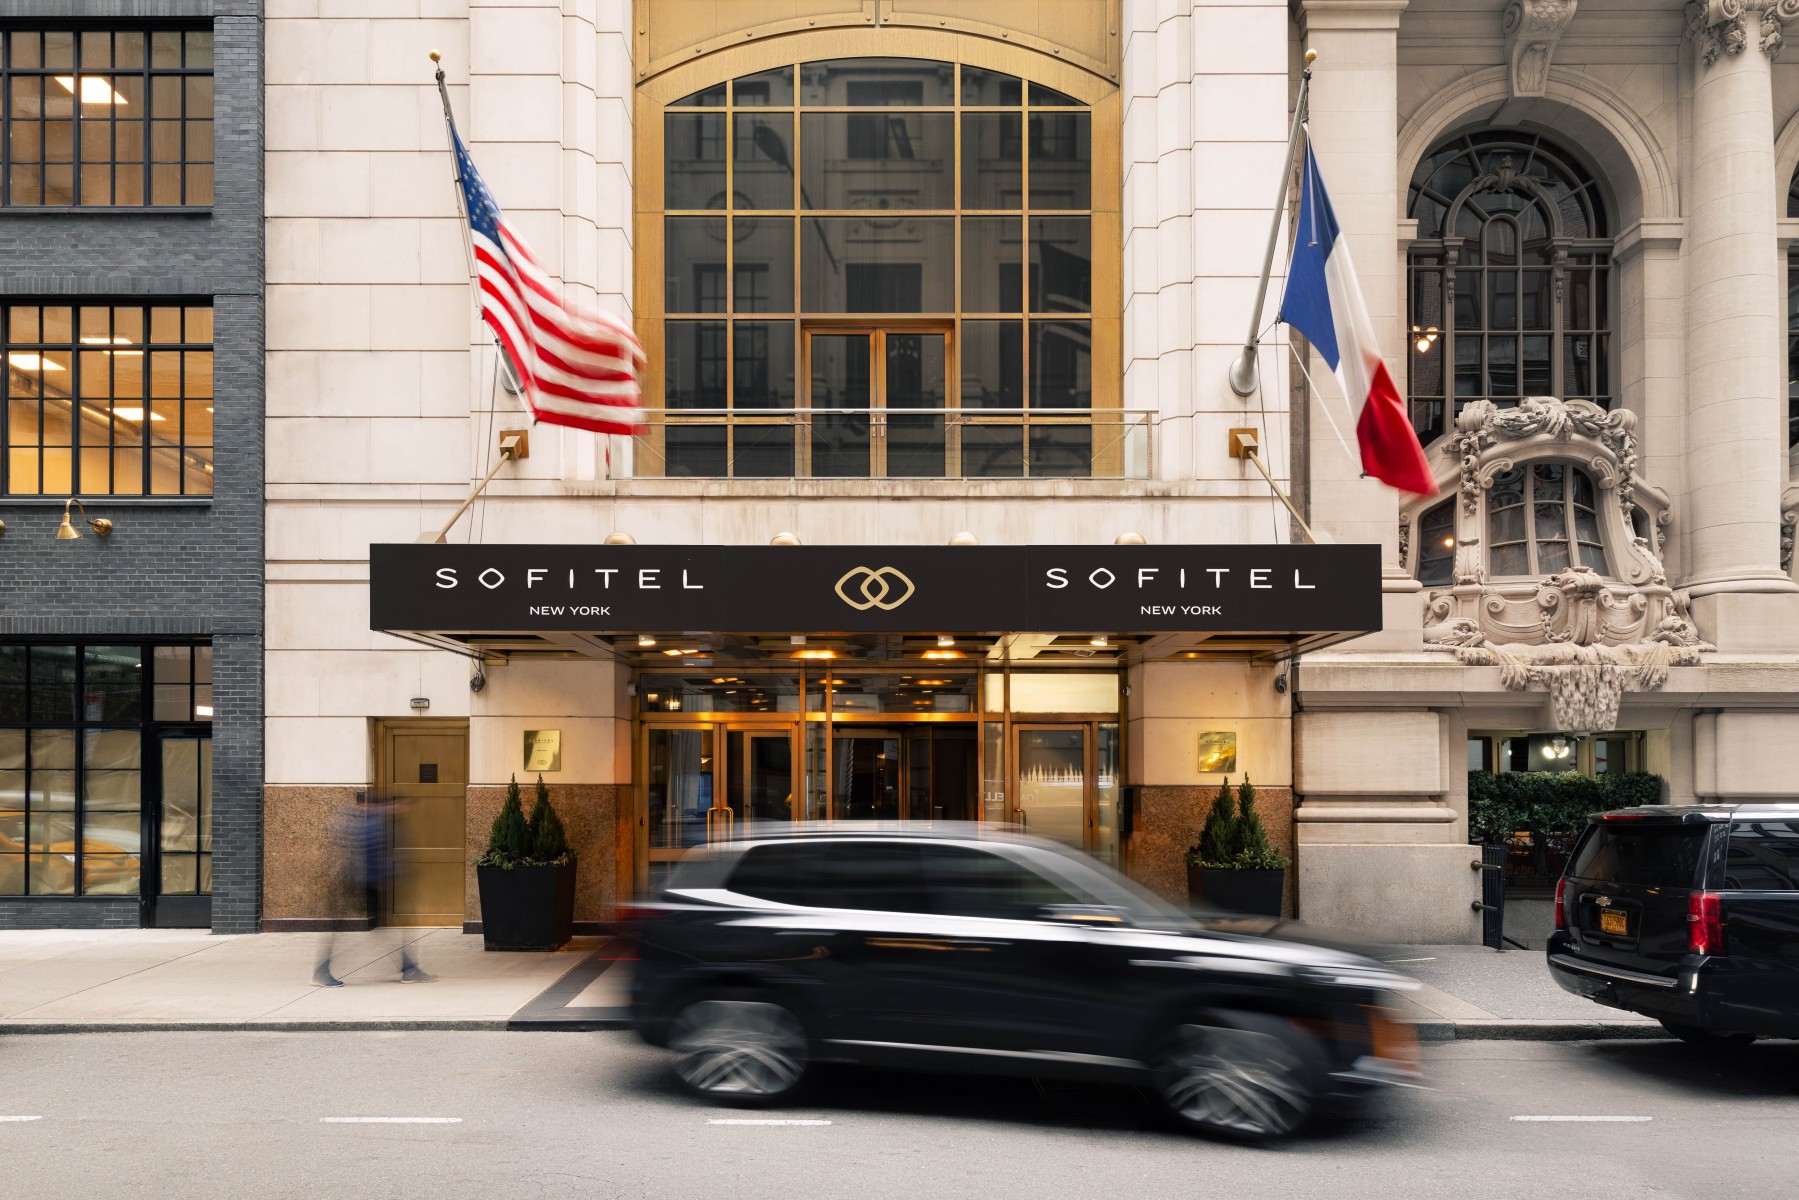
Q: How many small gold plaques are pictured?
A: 2